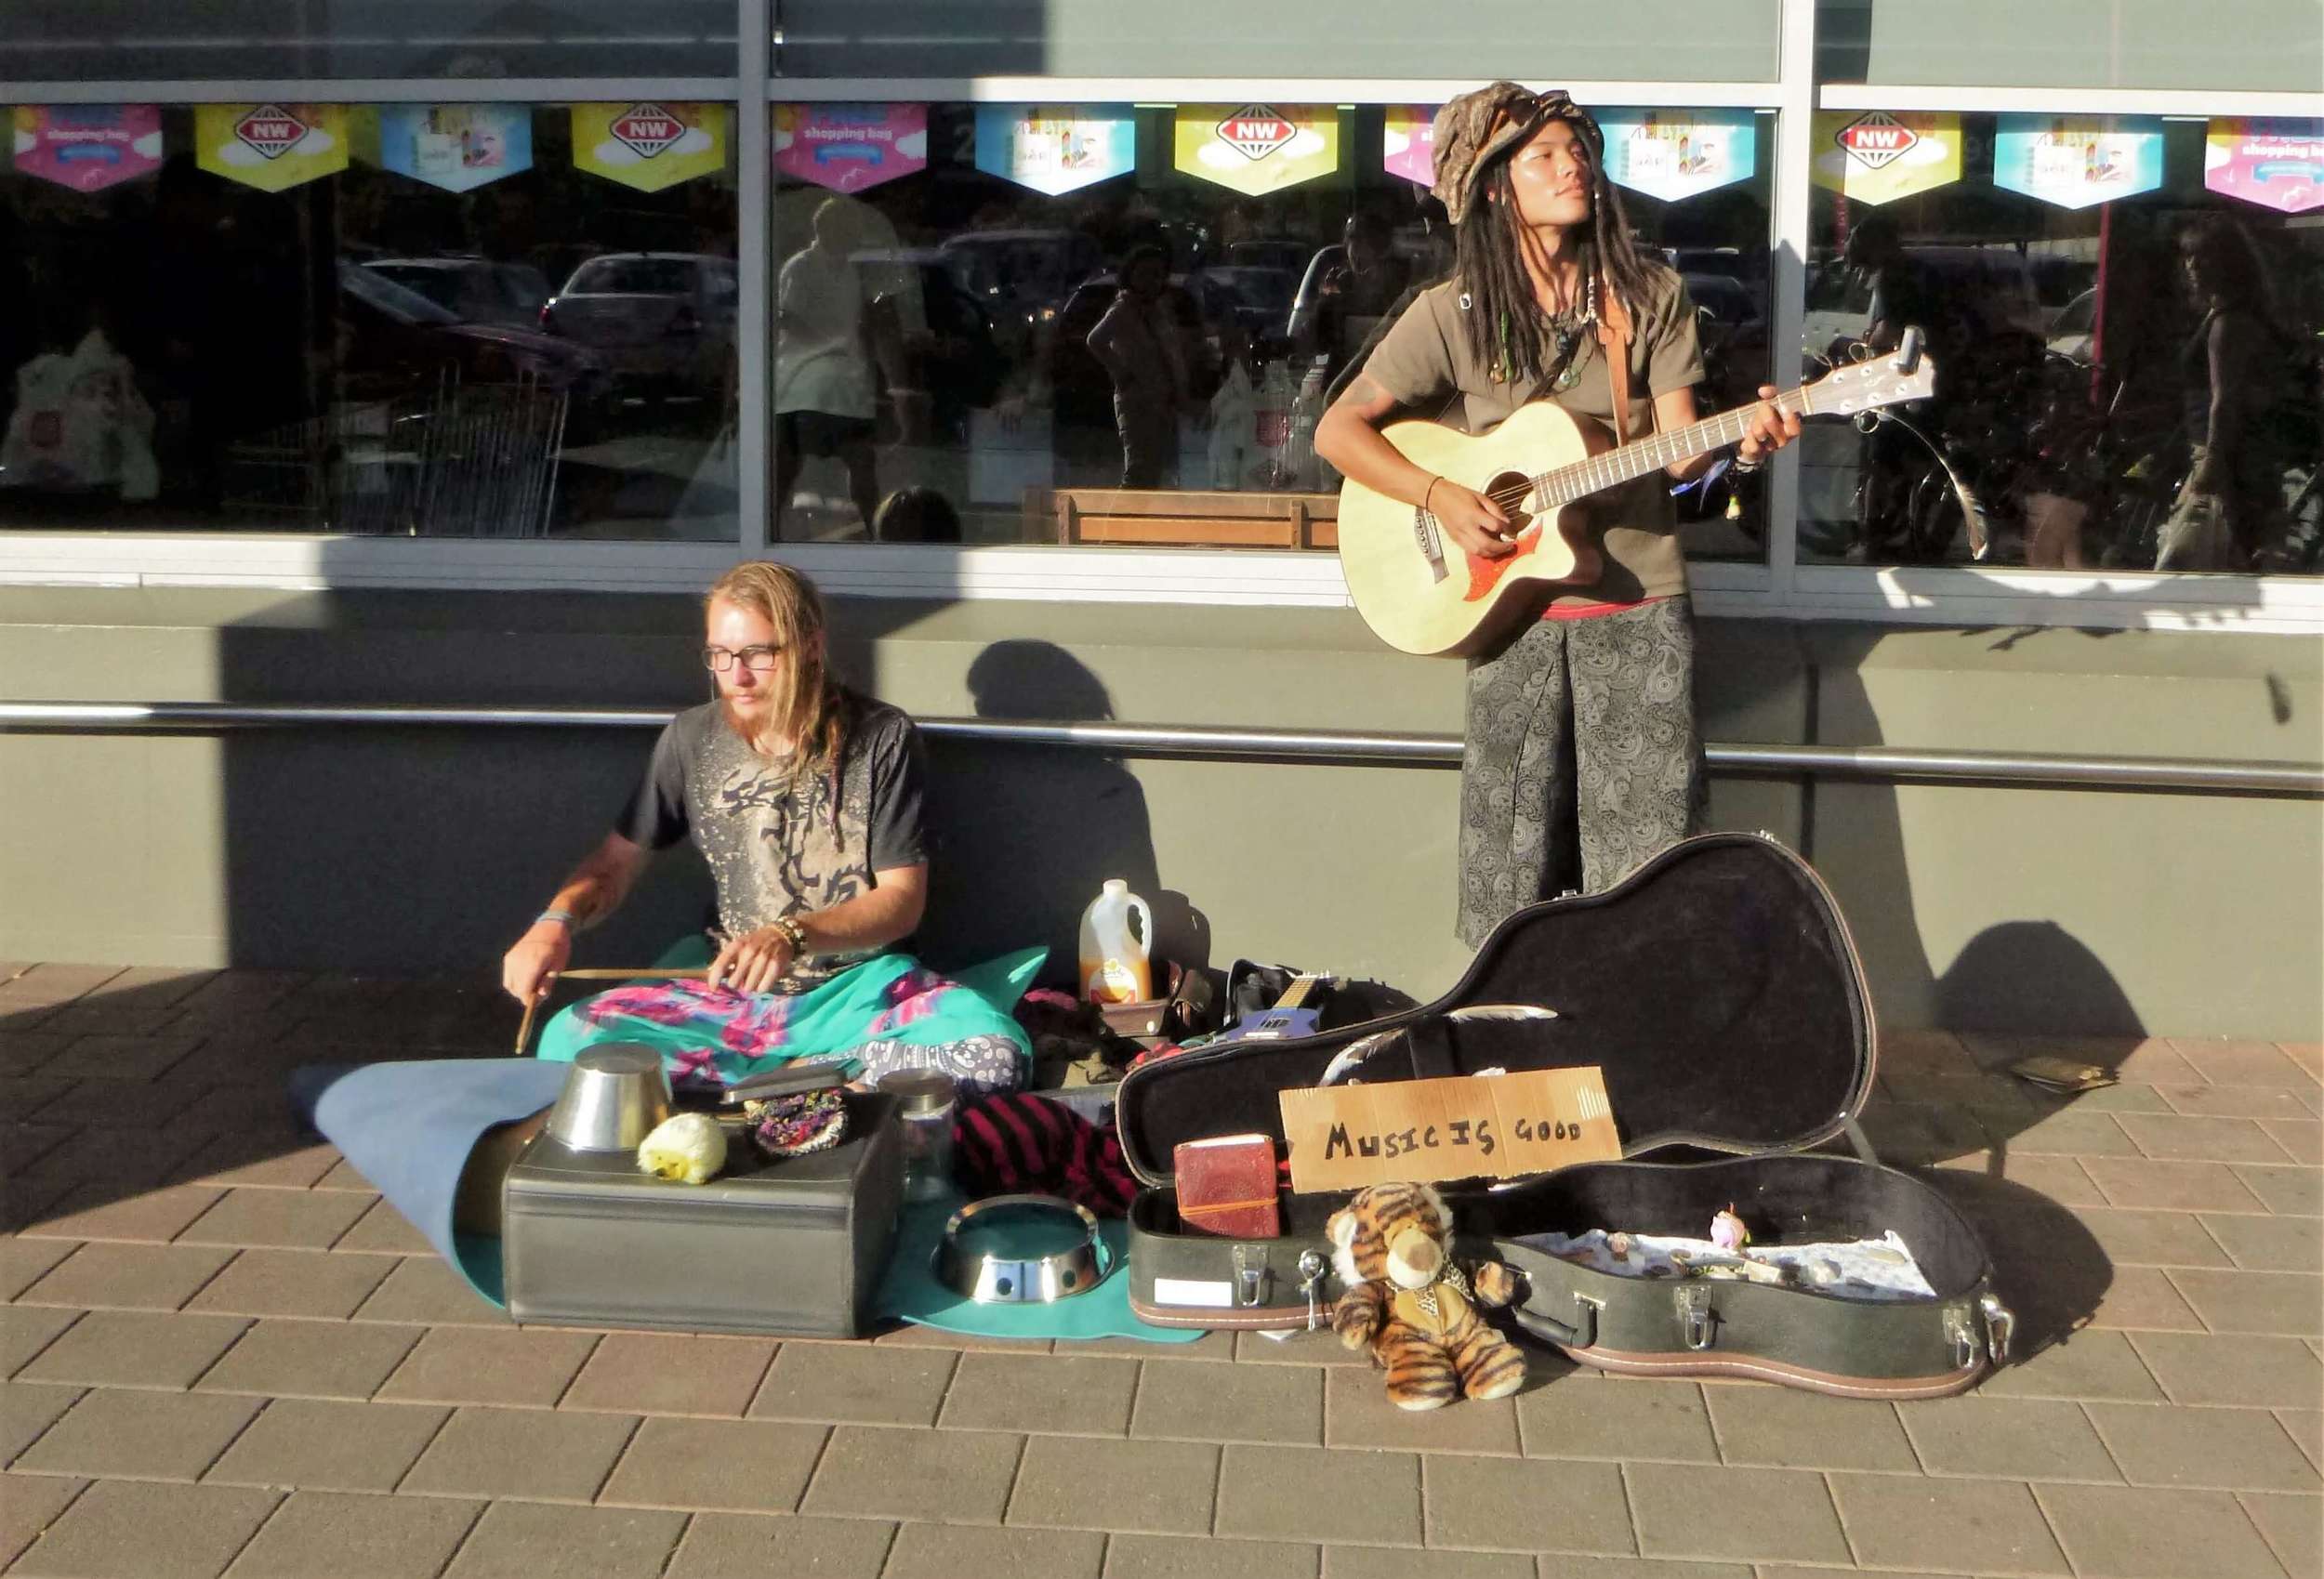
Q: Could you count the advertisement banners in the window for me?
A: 12